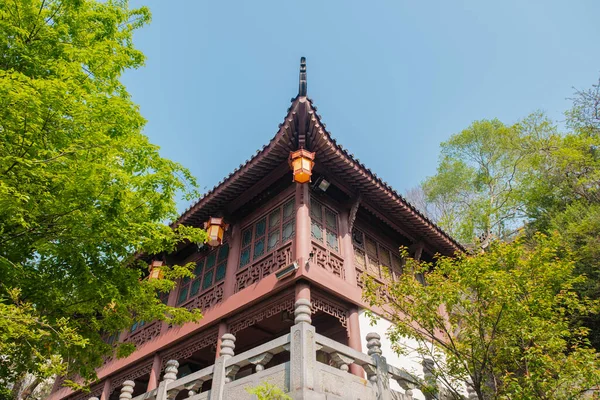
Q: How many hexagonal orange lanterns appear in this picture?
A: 3